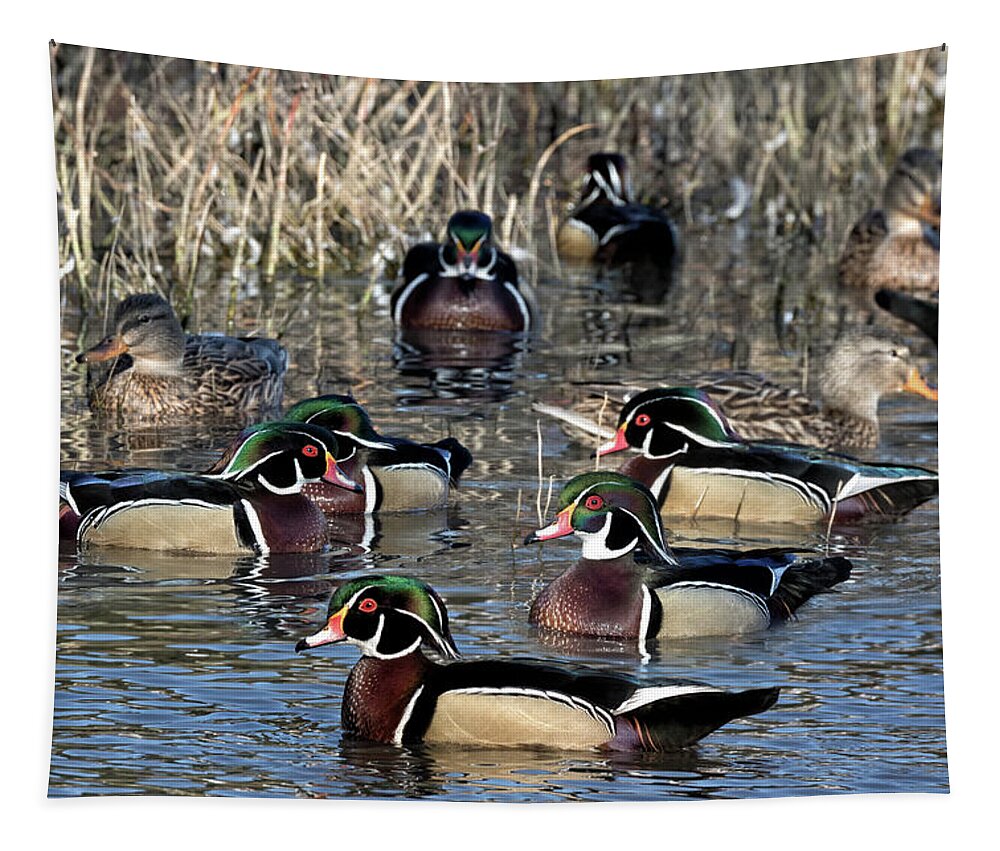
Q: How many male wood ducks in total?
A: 7